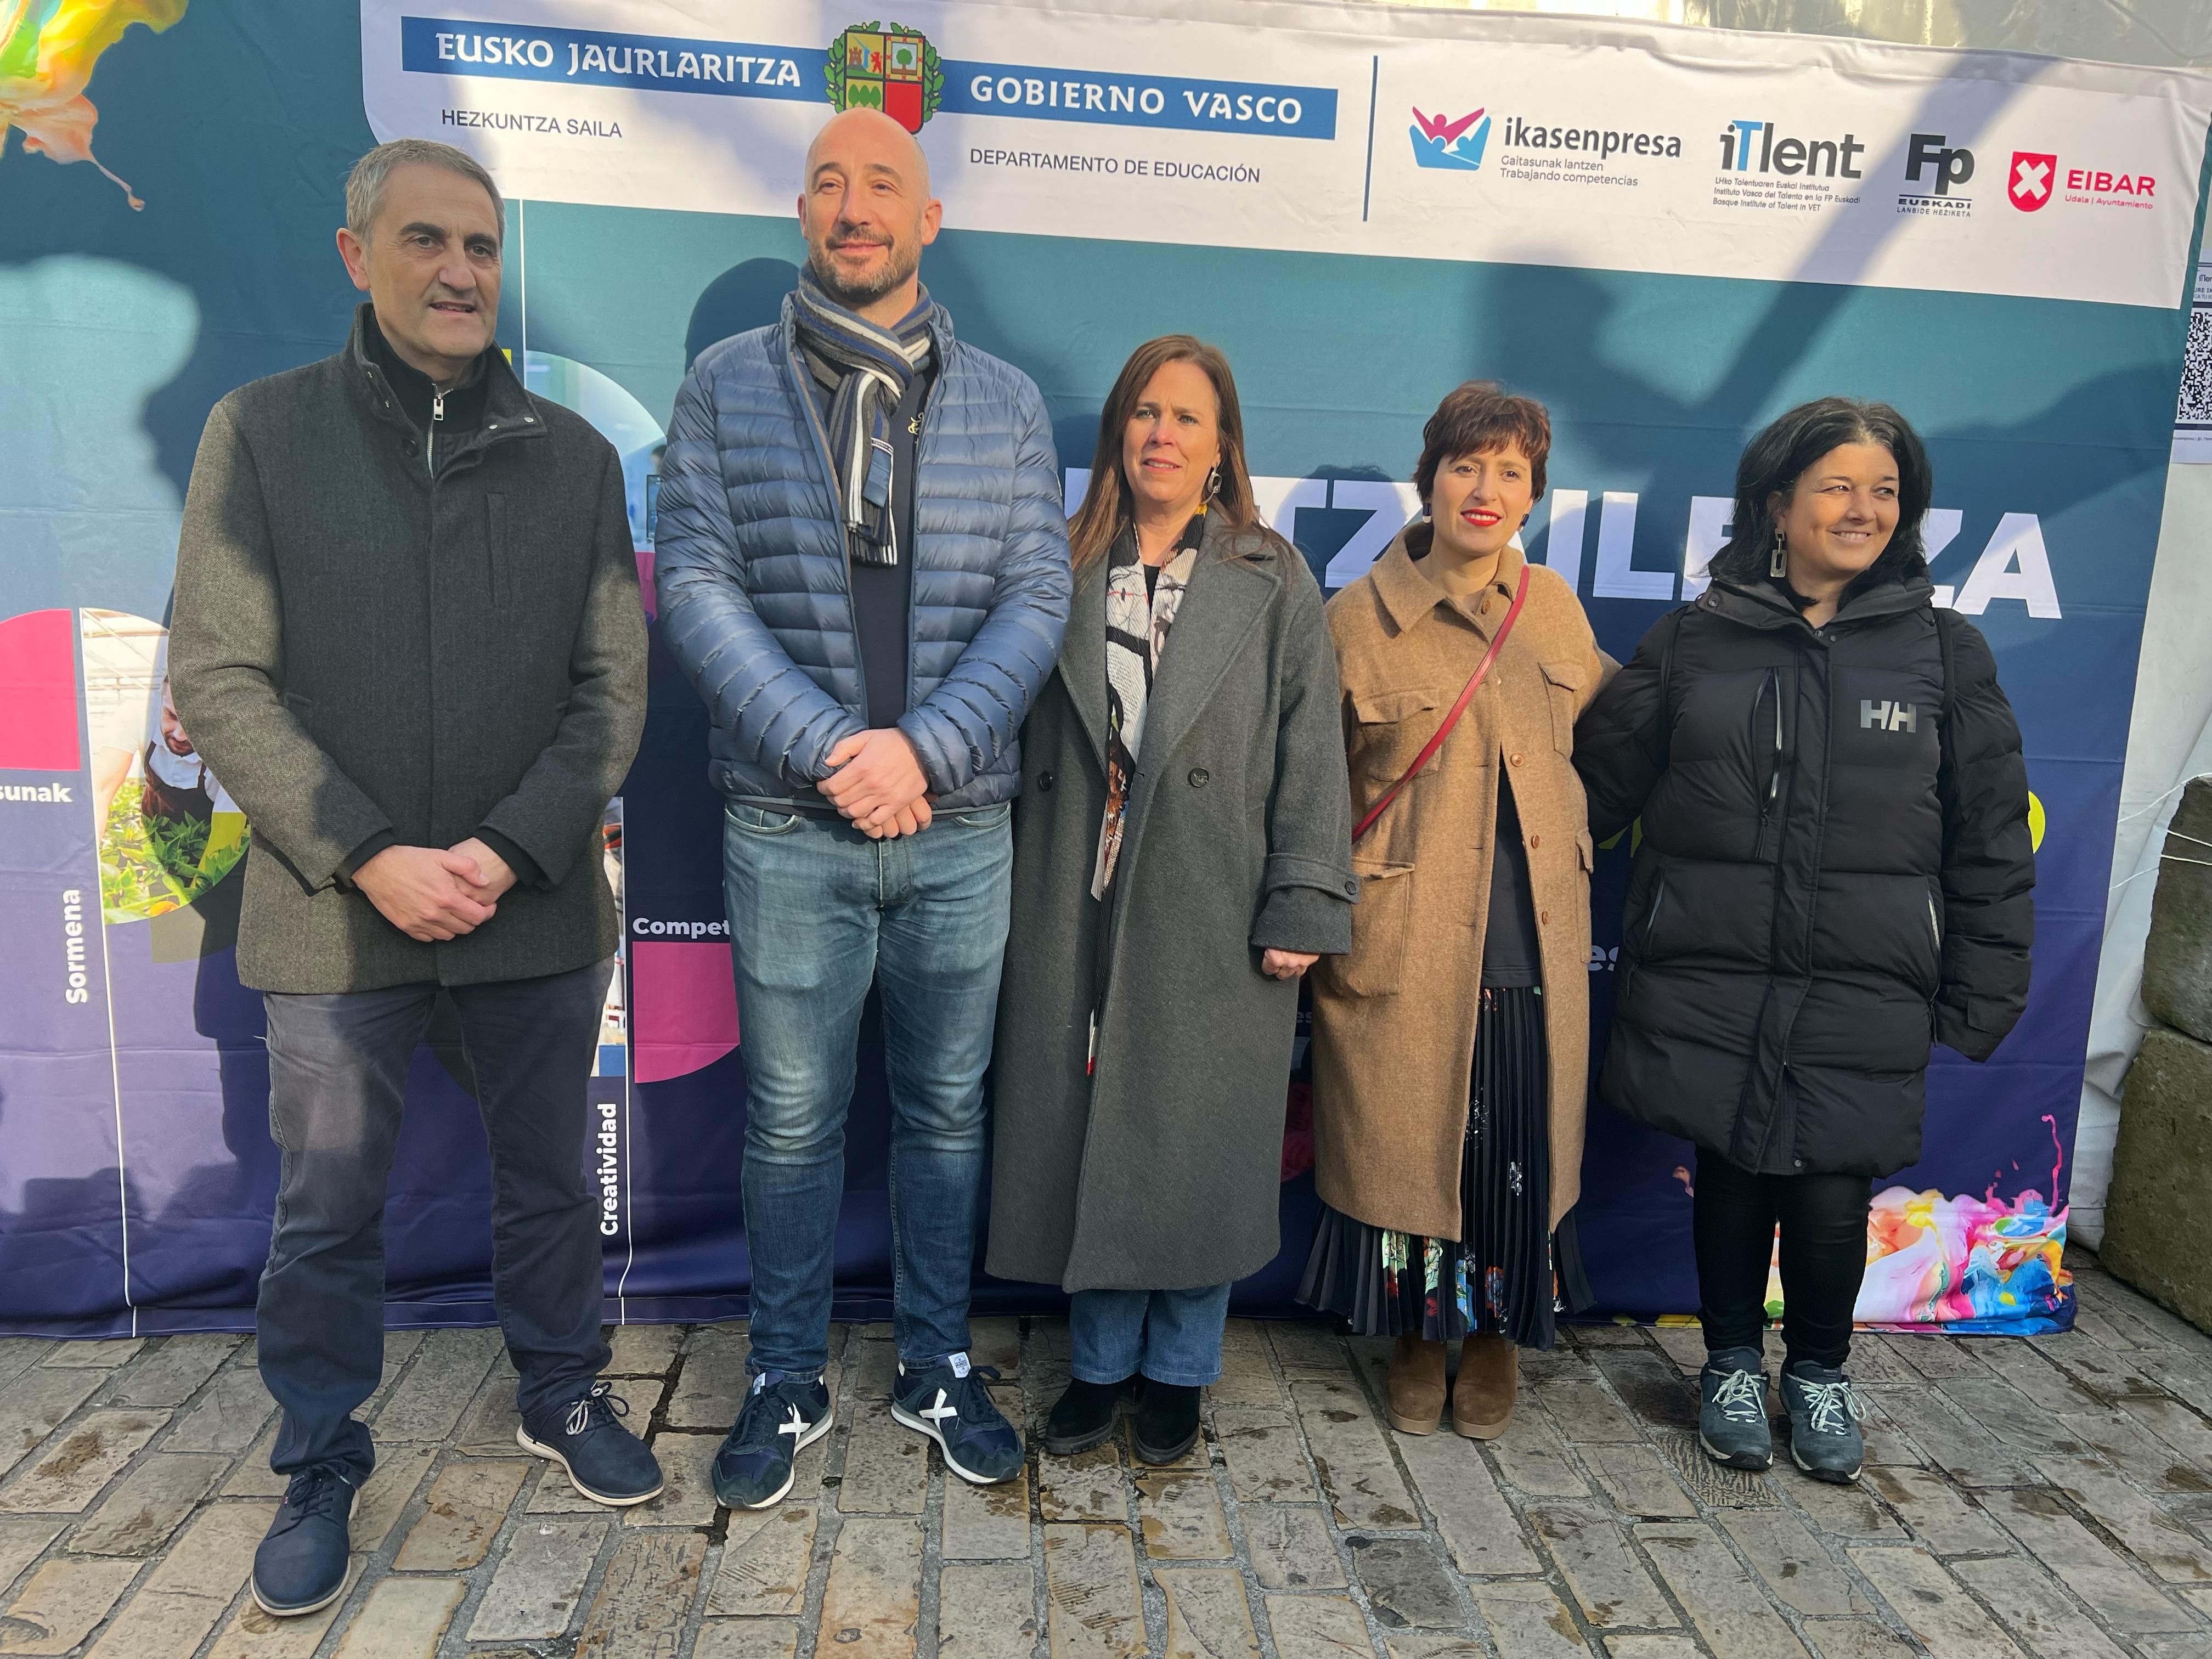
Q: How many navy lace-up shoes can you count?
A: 4